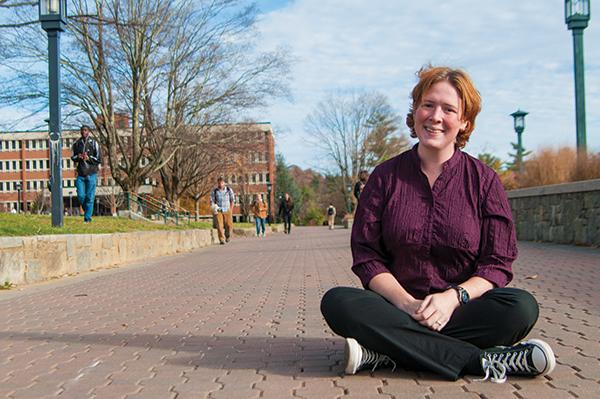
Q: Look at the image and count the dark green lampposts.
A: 3